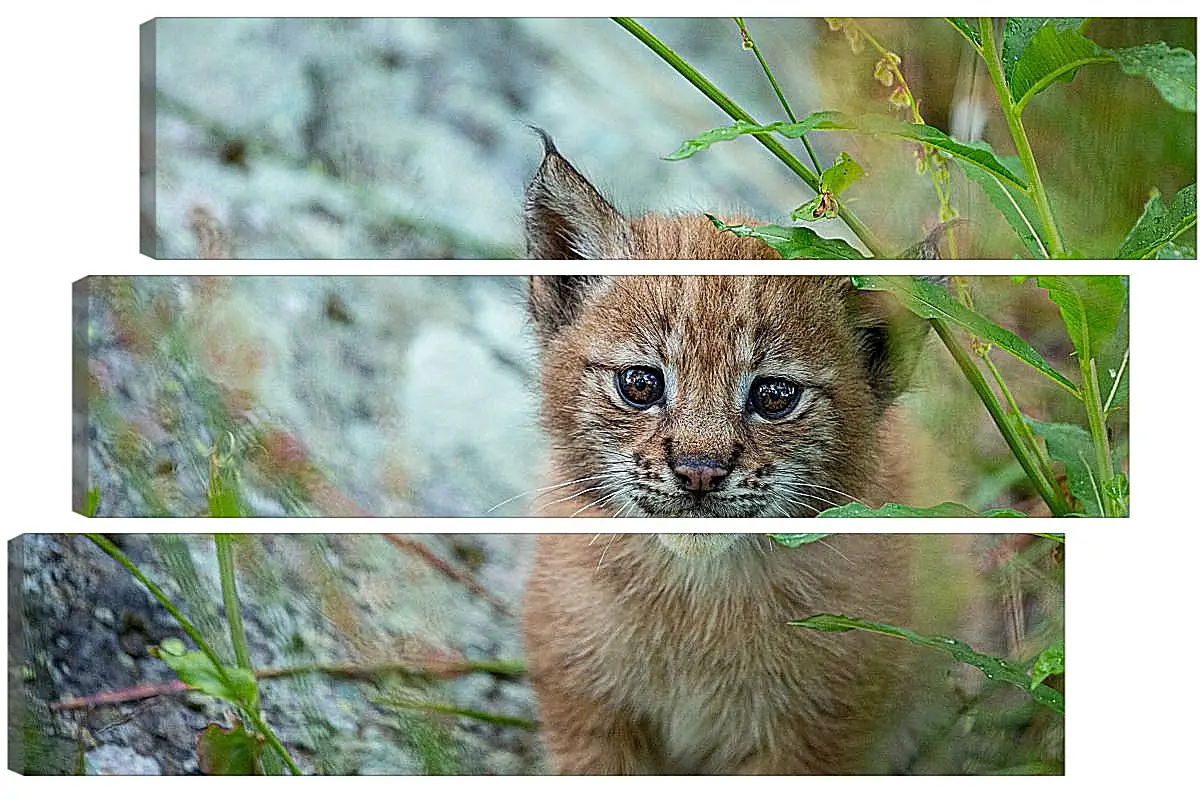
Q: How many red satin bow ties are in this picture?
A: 0